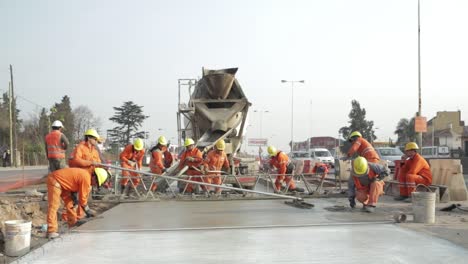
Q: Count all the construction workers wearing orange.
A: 11